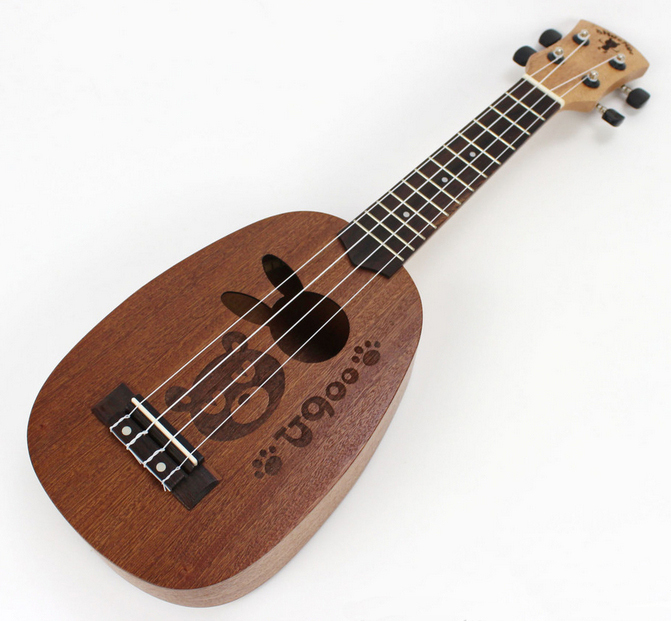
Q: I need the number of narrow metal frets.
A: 12